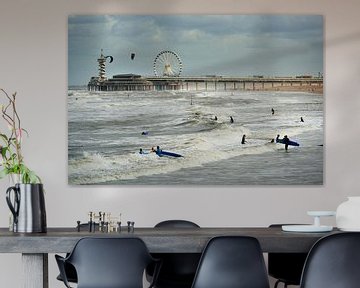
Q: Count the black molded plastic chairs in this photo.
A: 6